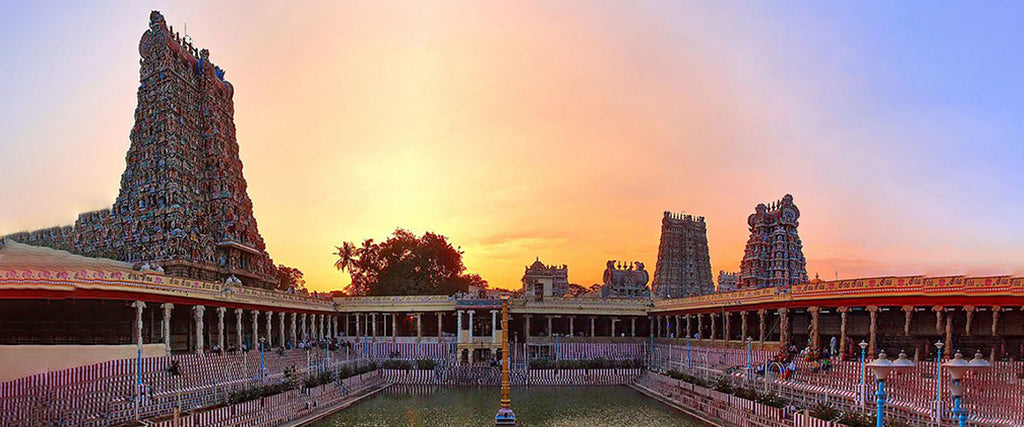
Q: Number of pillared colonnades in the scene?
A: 3